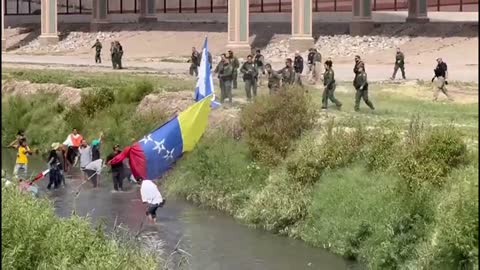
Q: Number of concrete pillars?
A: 7